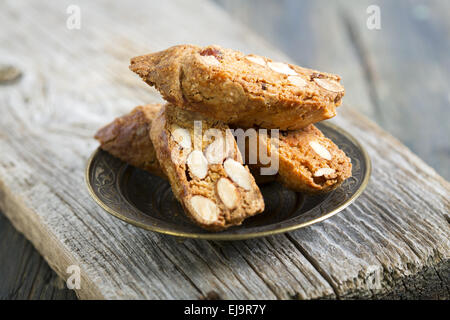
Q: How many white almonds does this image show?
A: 13